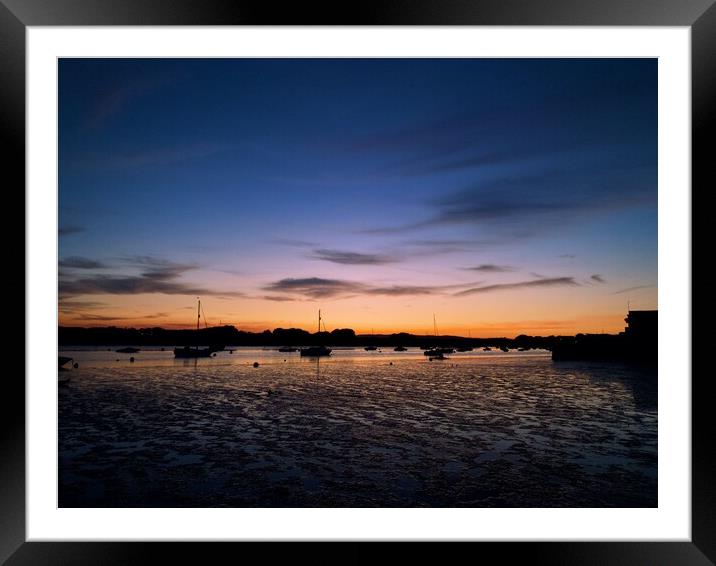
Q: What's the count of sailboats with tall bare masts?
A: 3